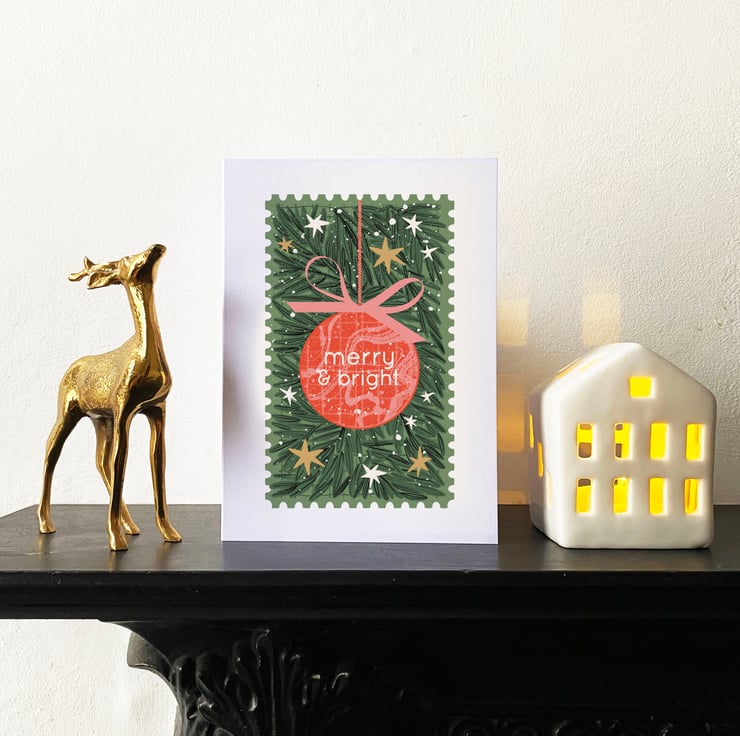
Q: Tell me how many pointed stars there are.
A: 11